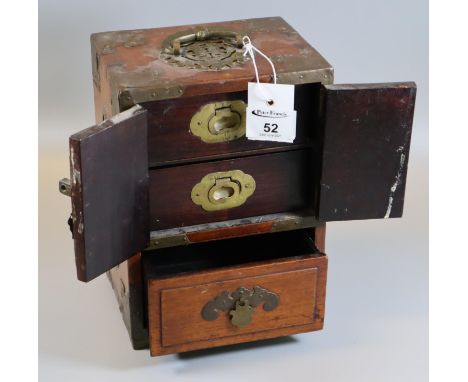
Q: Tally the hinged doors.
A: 2